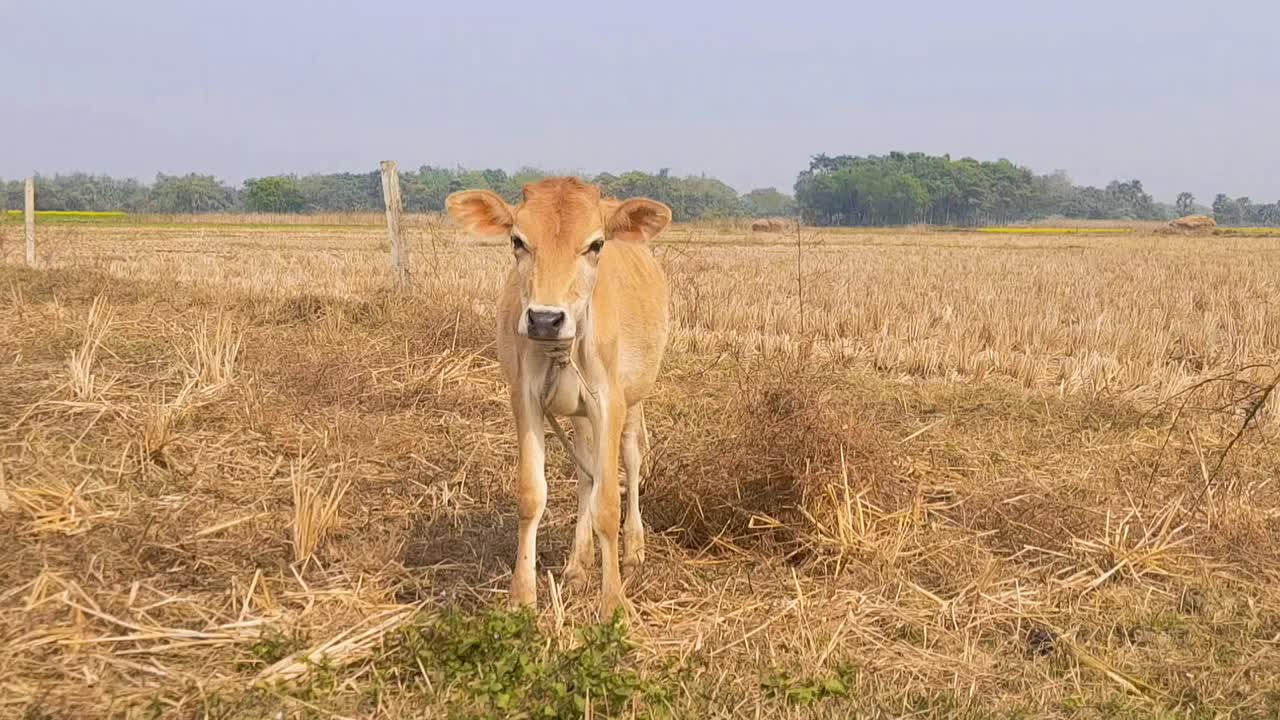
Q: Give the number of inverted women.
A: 0